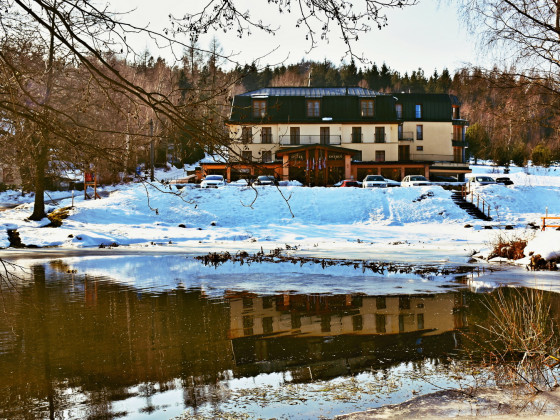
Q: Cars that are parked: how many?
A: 7